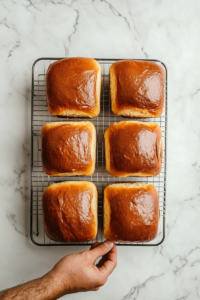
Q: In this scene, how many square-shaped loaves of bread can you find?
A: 6